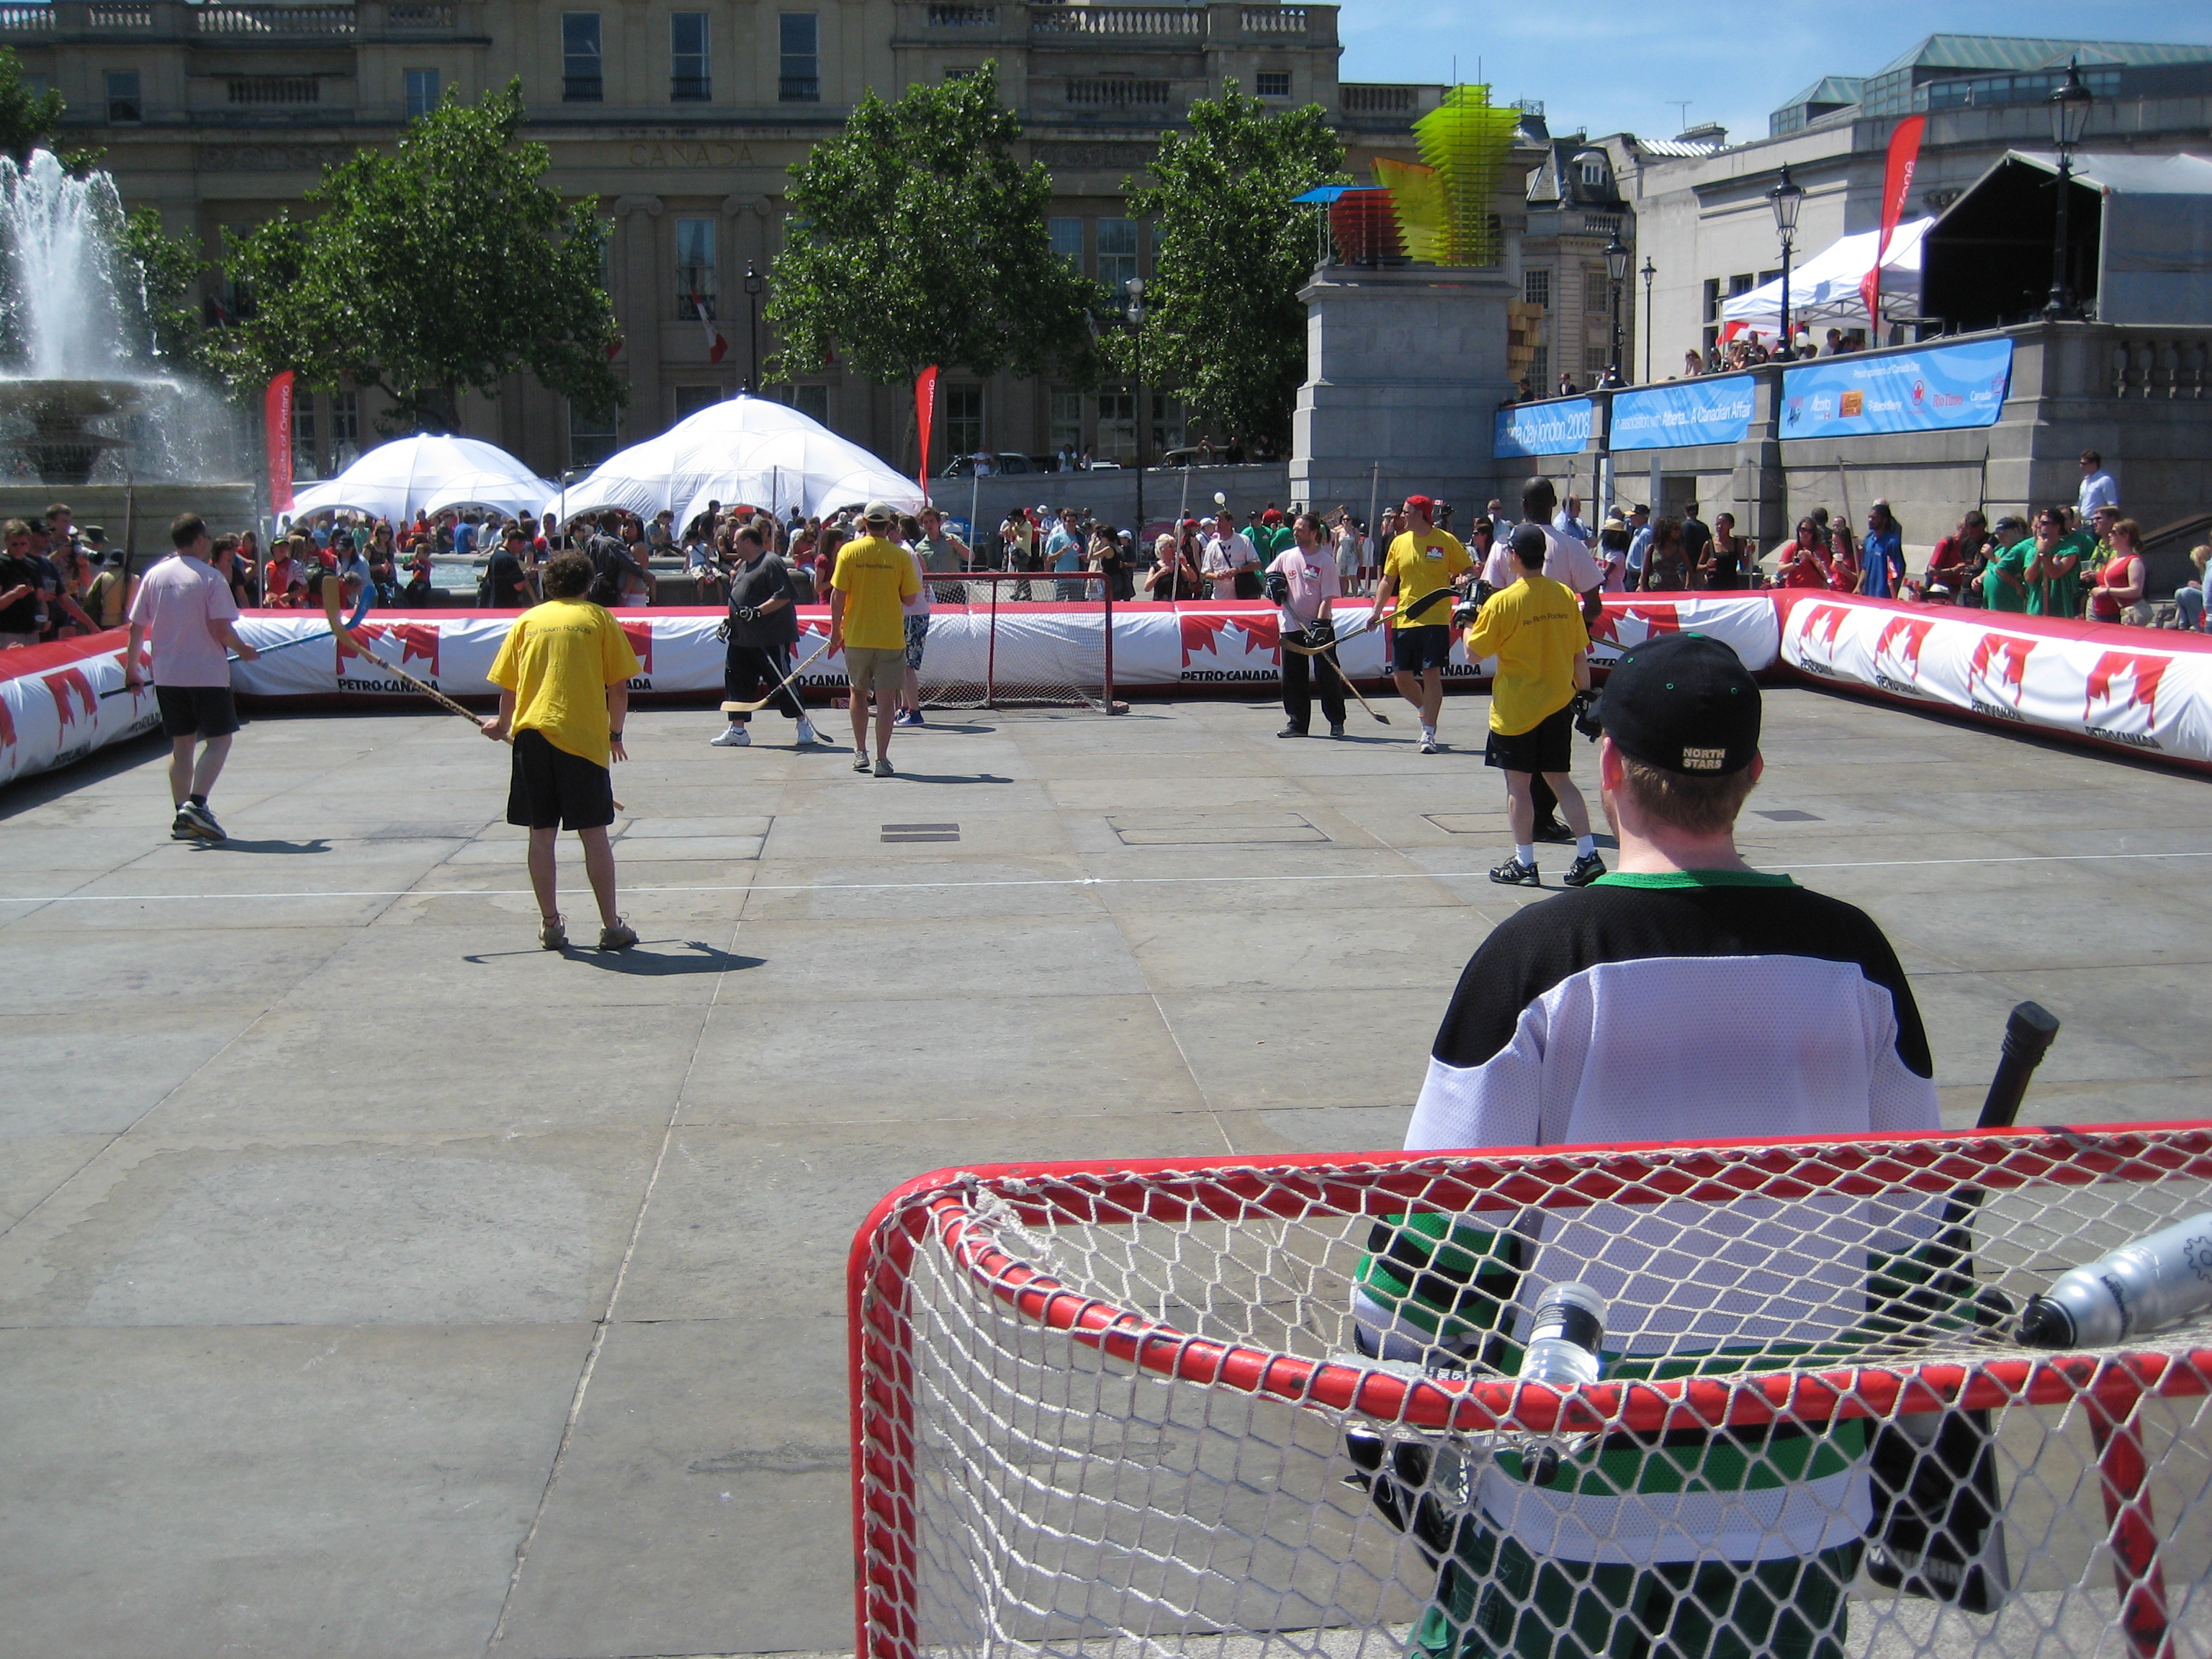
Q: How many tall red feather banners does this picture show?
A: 3